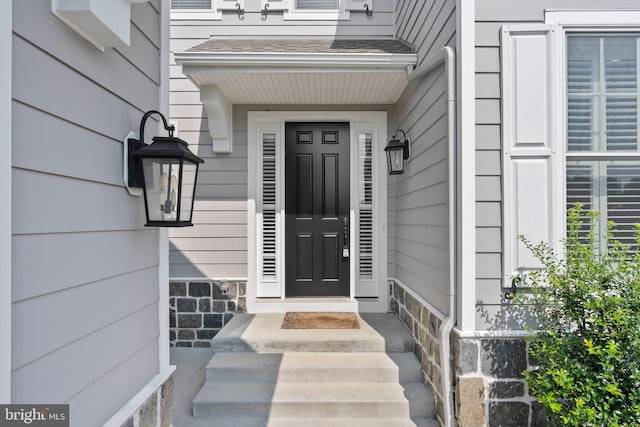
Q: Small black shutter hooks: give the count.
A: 4